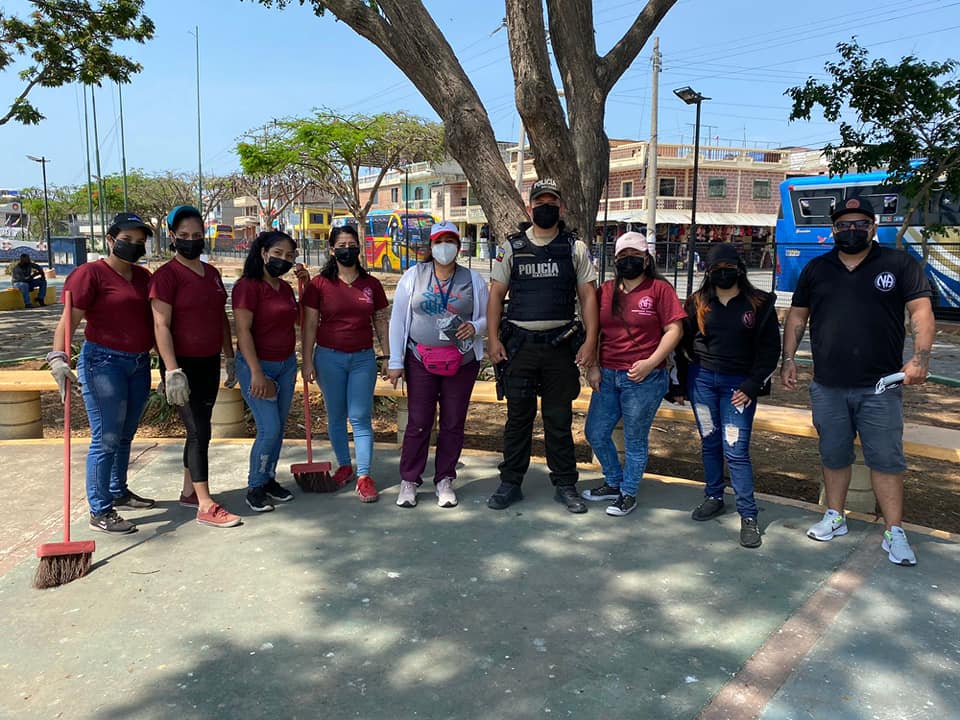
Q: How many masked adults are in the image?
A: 9